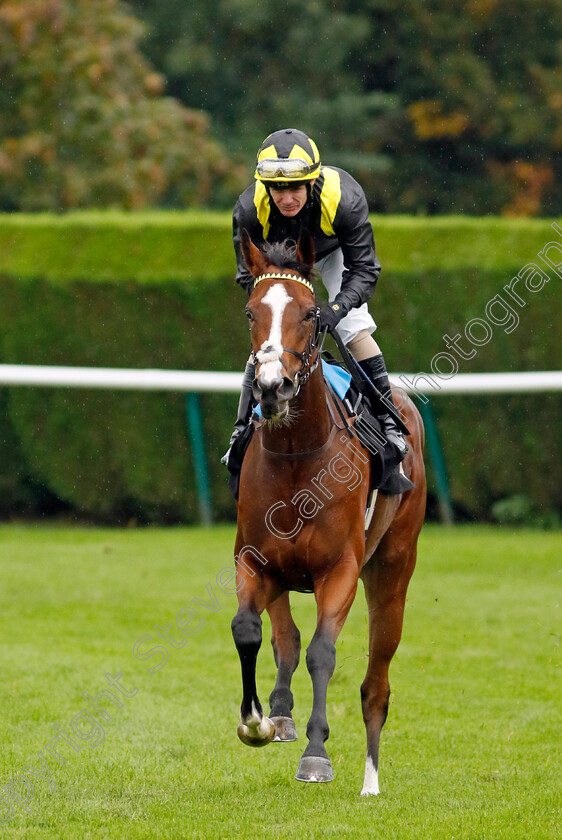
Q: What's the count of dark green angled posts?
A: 2